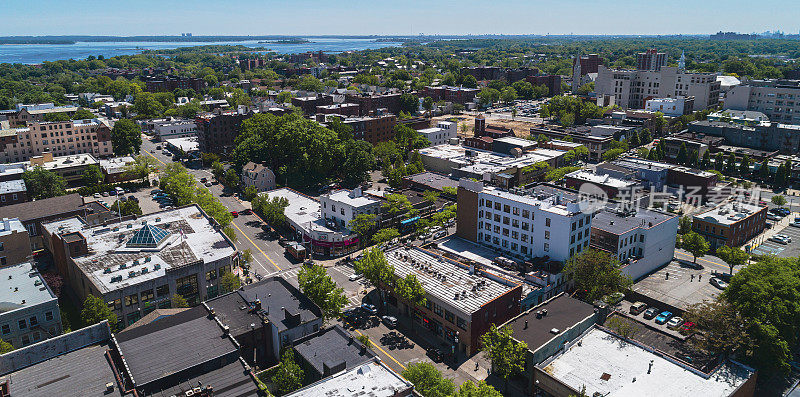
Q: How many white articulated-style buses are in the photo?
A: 0